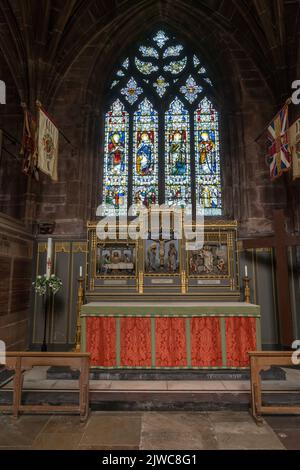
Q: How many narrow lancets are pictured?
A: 4